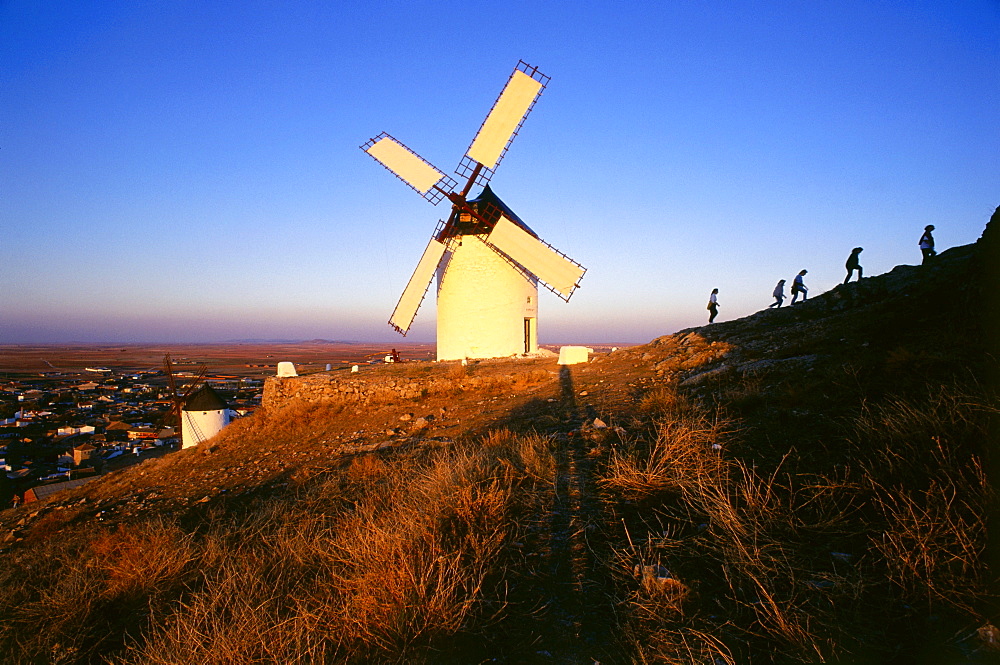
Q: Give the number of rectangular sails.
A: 4